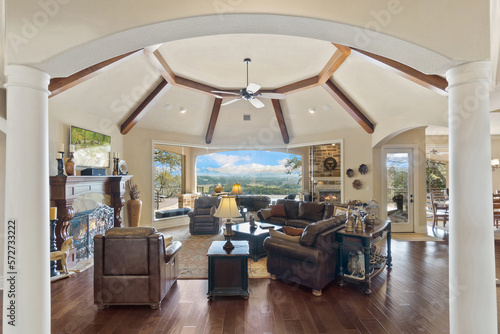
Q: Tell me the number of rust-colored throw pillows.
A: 2